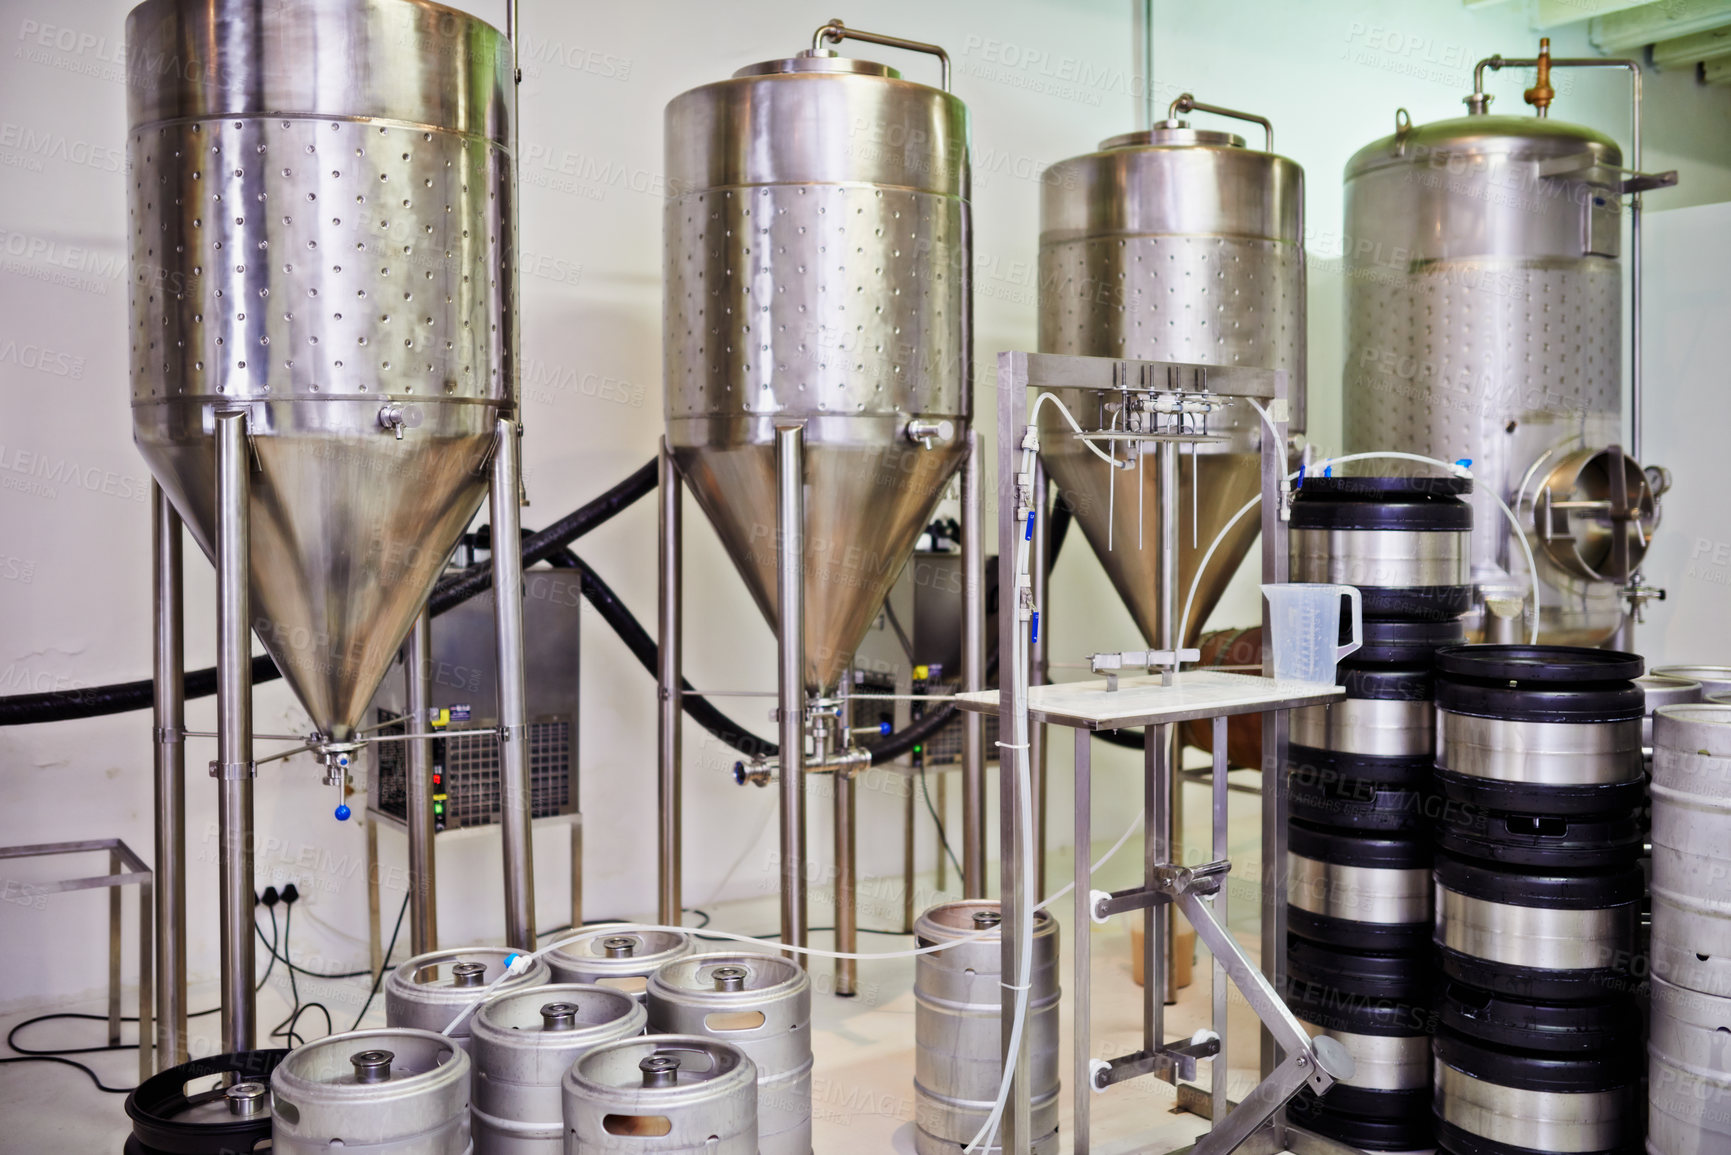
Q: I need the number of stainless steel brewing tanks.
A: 4